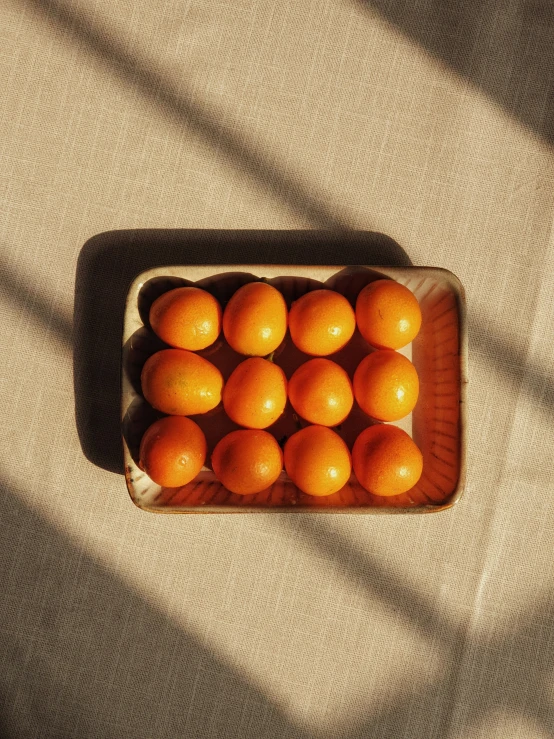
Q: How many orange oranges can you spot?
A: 12